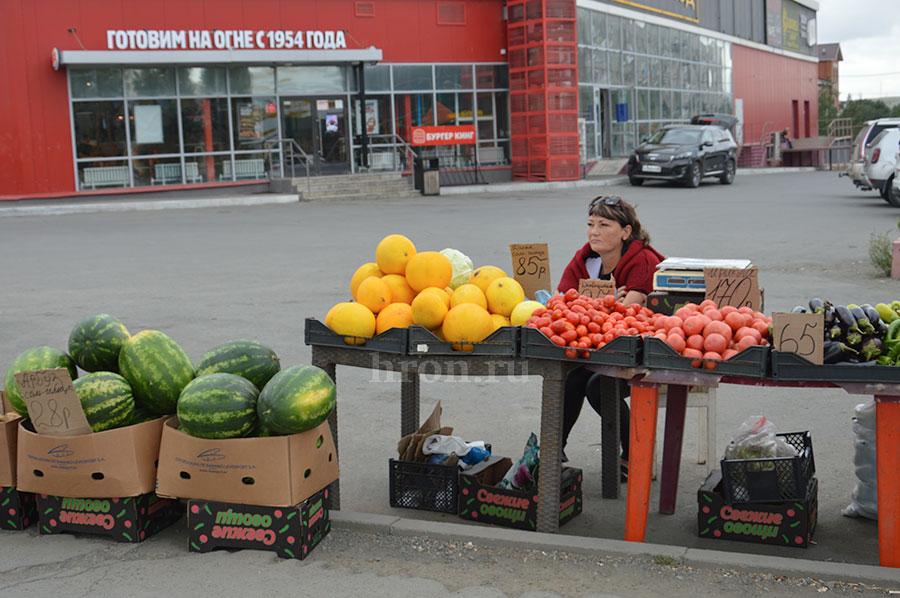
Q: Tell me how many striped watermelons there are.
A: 7